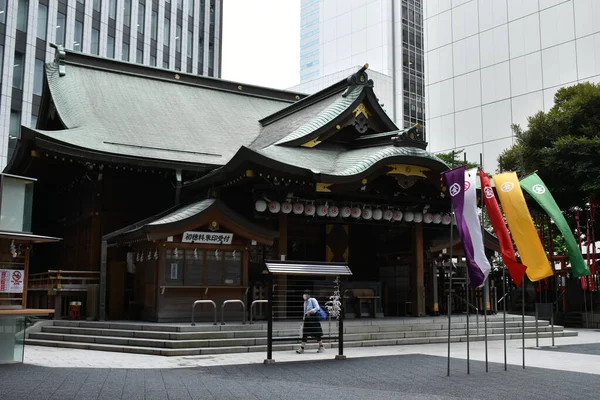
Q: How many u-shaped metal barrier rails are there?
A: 3